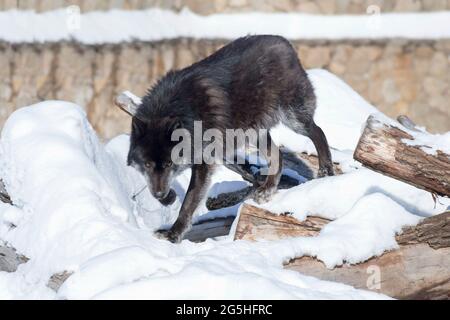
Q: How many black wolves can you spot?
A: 1